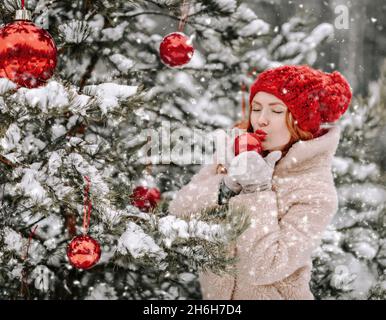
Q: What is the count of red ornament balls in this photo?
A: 5